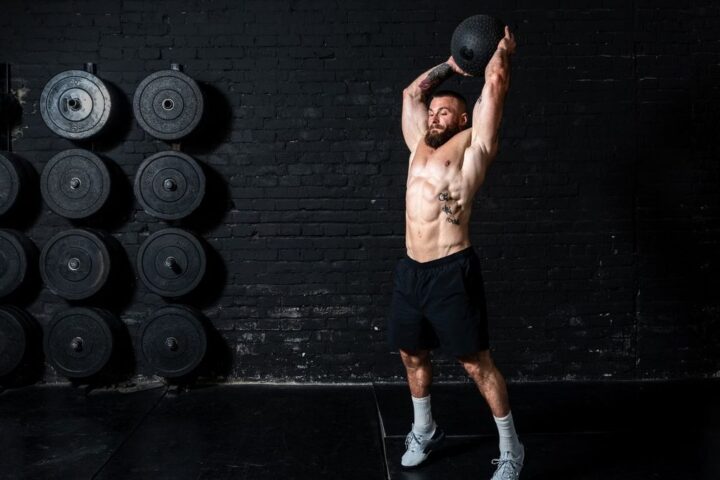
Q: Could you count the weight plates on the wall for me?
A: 11